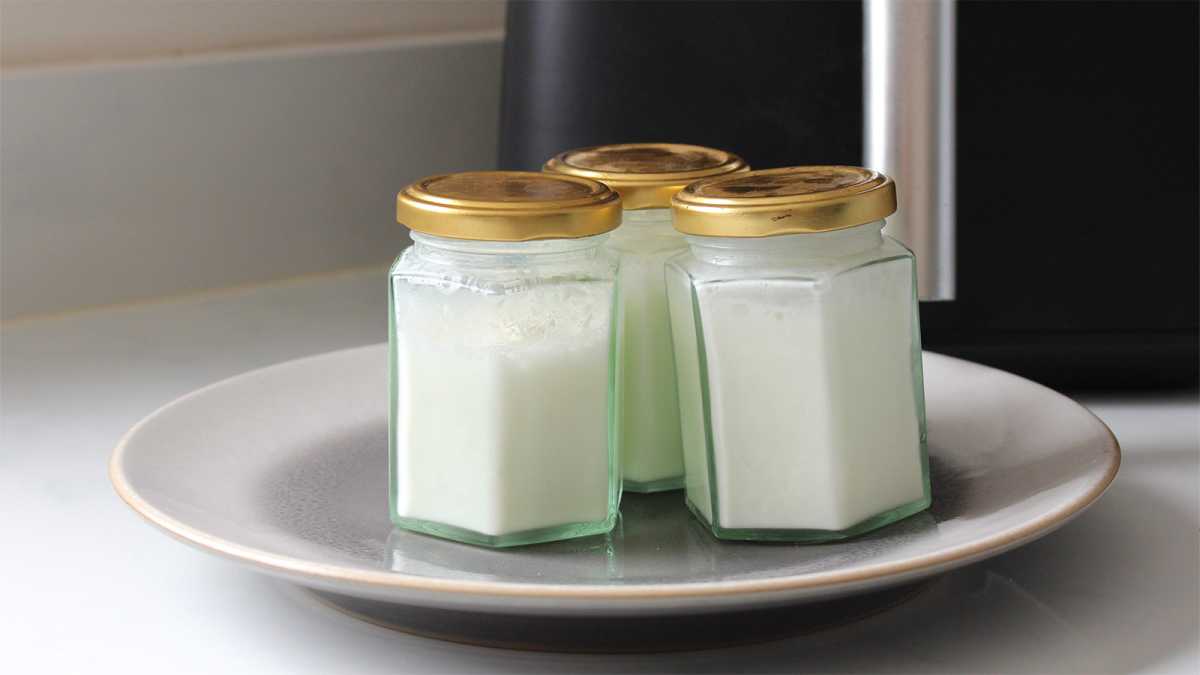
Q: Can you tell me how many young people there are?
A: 0